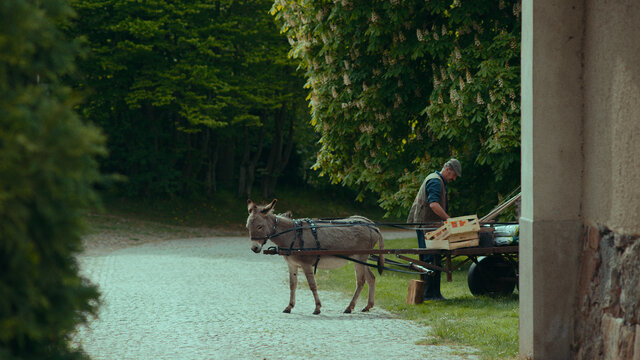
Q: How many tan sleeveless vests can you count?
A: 1